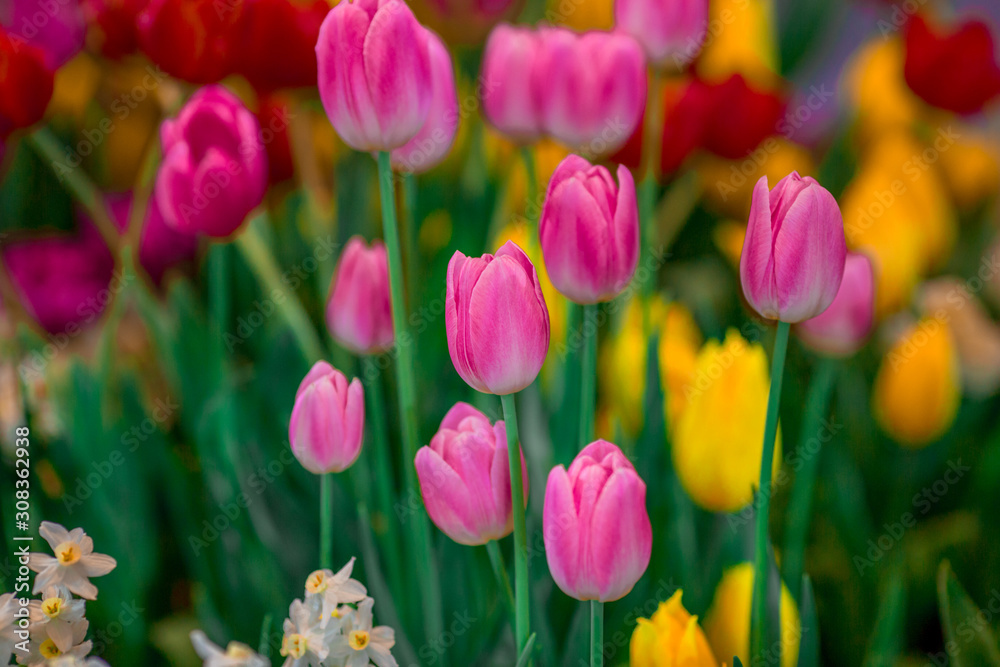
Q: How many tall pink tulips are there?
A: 14